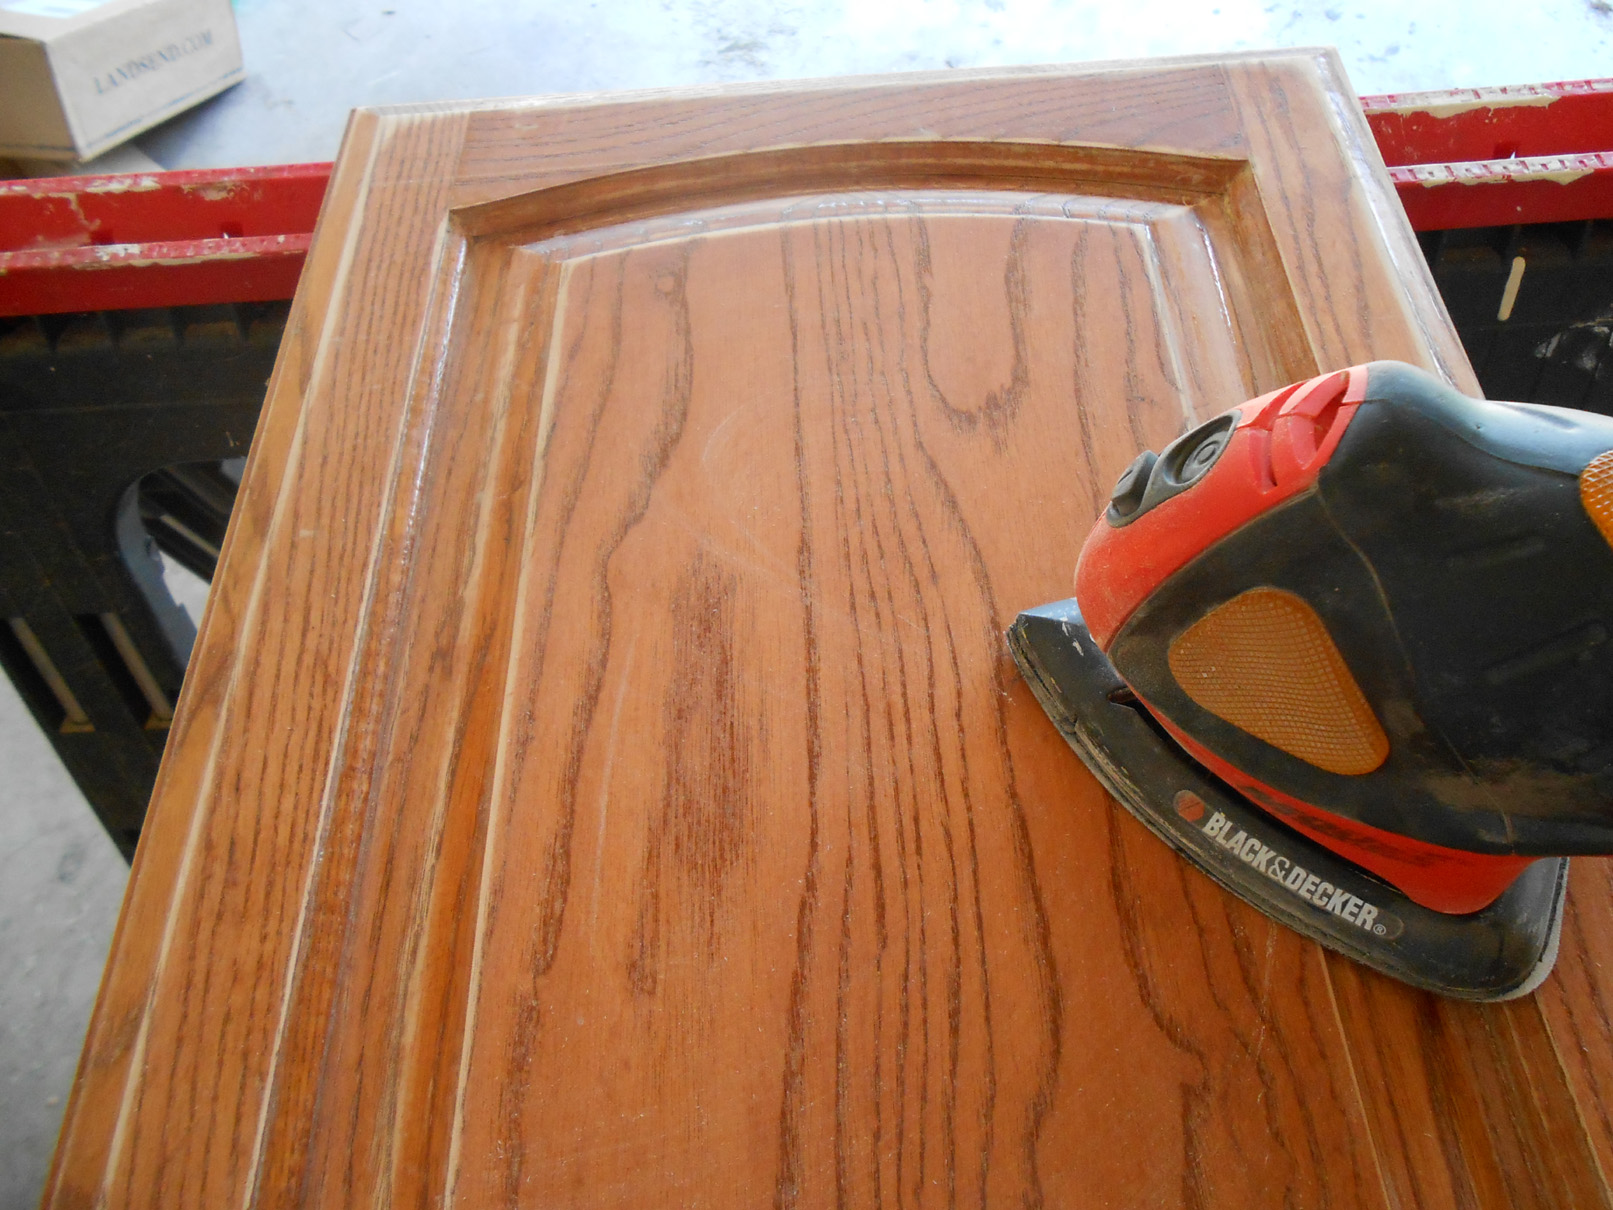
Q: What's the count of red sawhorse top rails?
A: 2